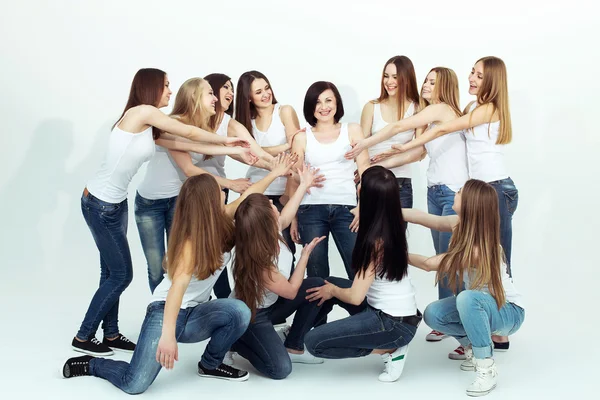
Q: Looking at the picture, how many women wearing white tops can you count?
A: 12